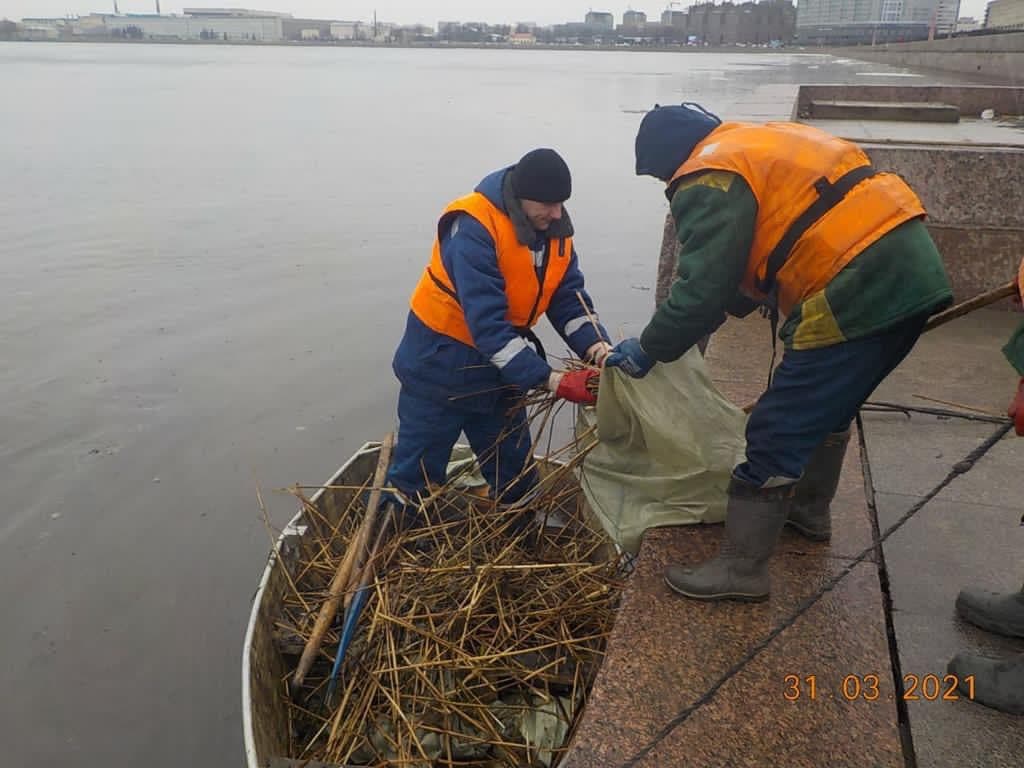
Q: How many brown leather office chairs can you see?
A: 0